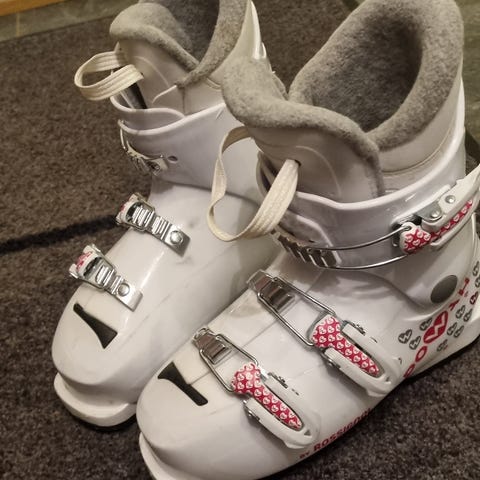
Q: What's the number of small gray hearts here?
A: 10